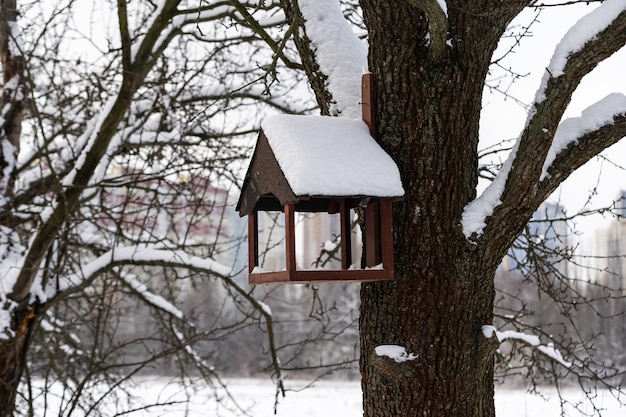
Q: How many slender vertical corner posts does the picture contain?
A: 4